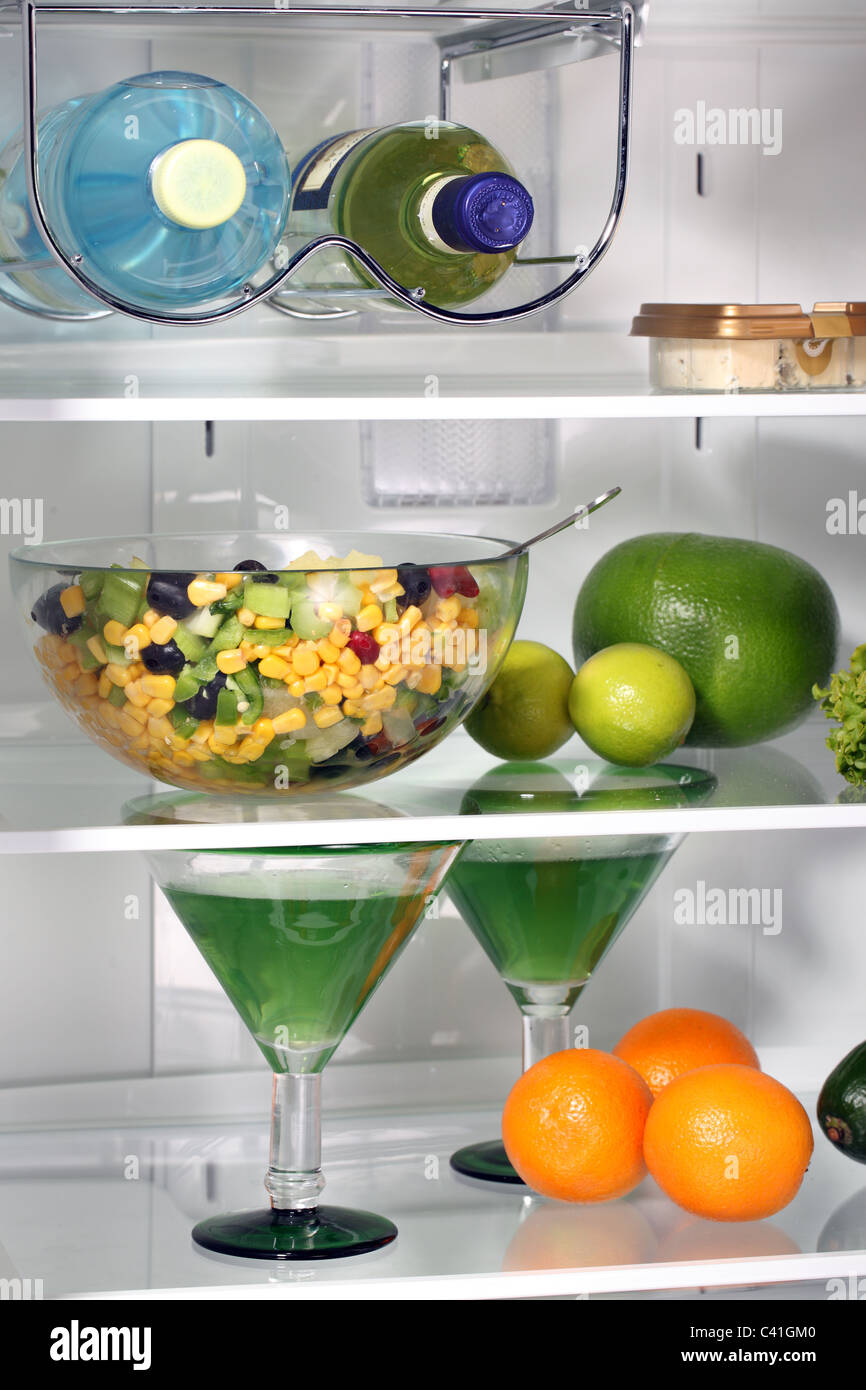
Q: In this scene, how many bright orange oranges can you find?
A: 3